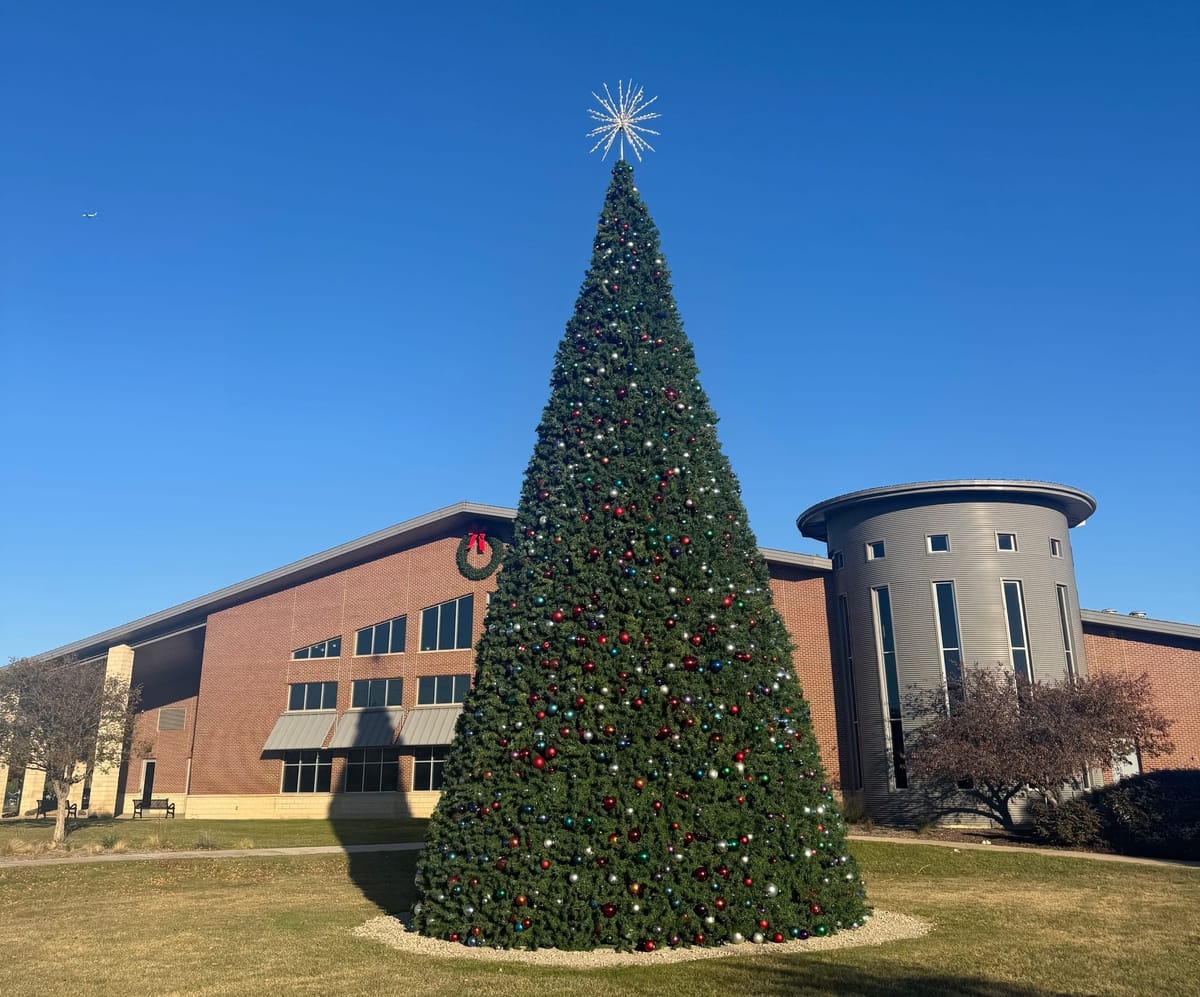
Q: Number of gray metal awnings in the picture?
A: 3